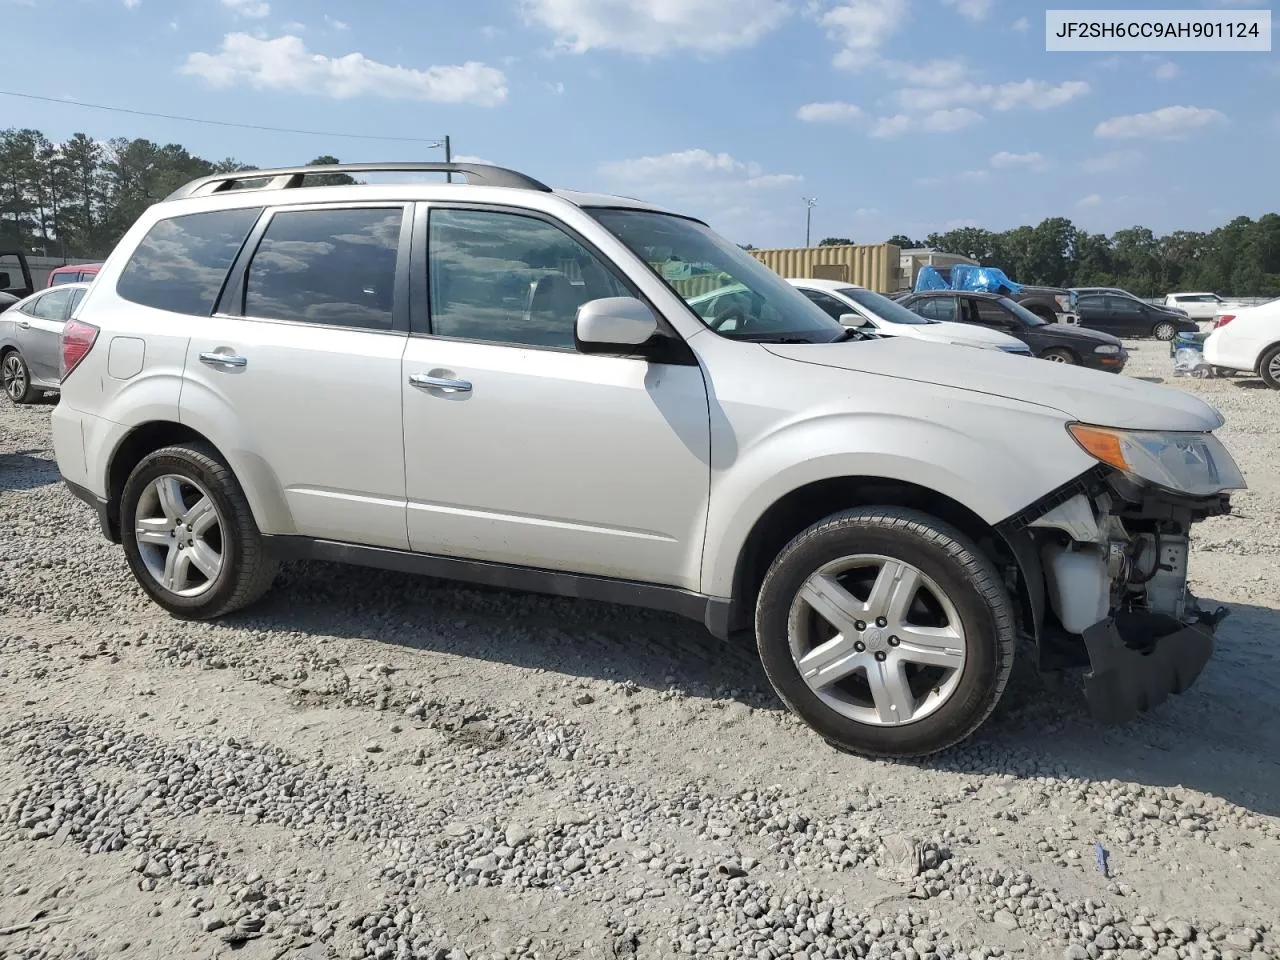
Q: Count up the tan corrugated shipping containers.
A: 1